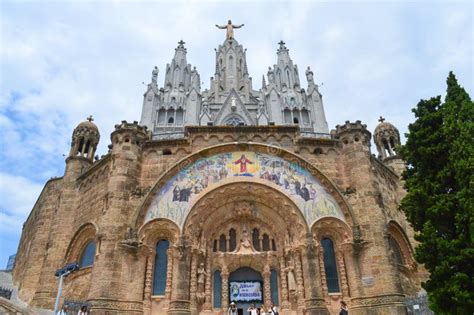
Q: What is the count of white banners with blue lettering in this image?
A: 1